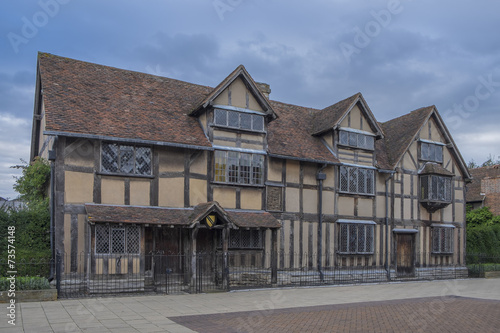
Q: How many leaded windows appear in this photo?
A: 11